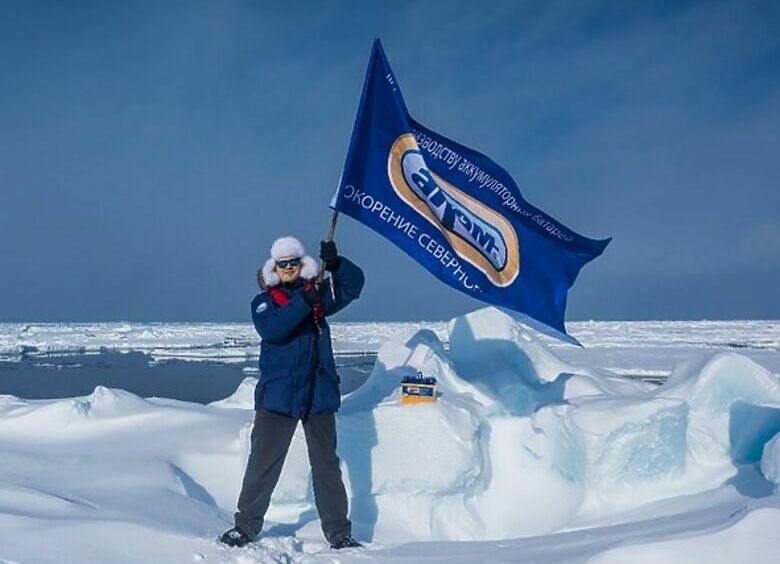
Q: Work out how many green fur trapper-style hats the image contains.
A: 0